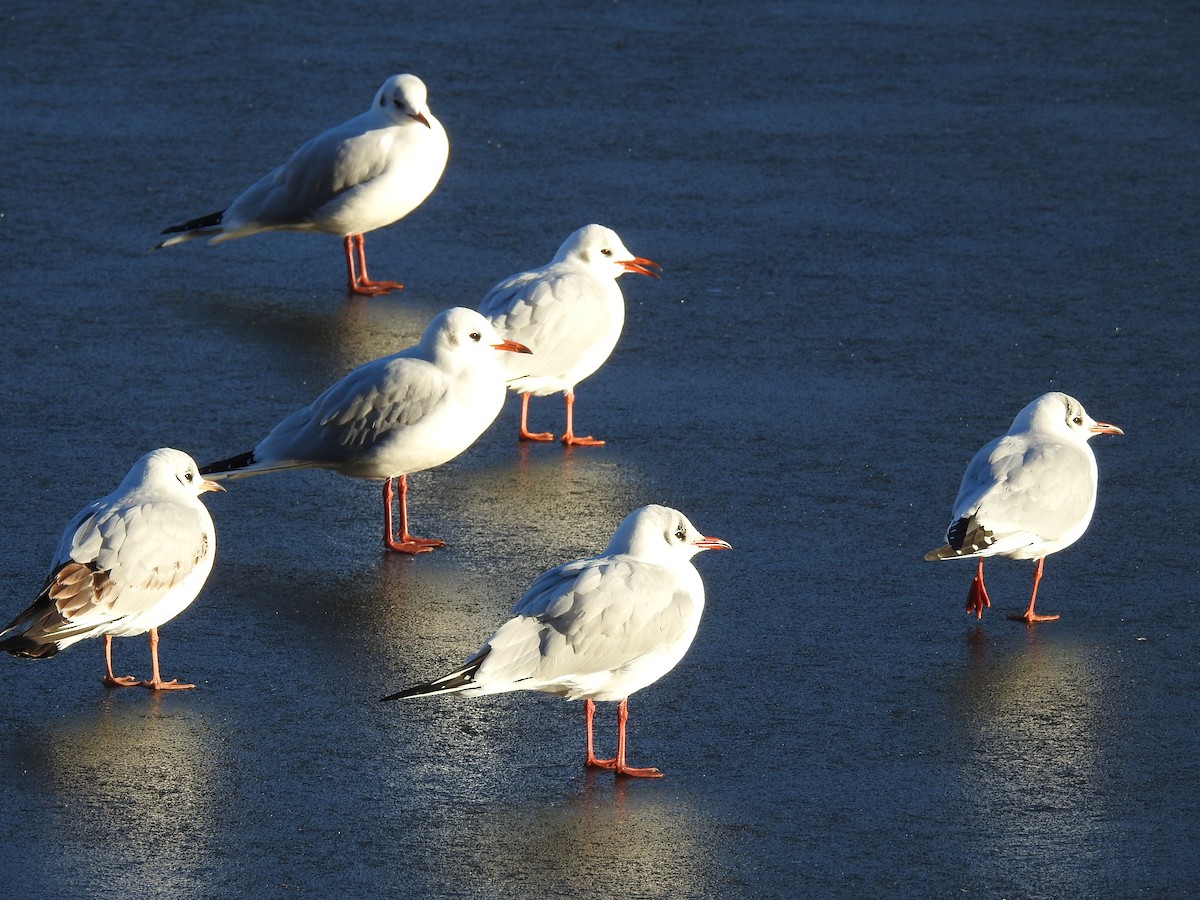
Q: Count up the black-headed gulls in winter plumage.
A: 6